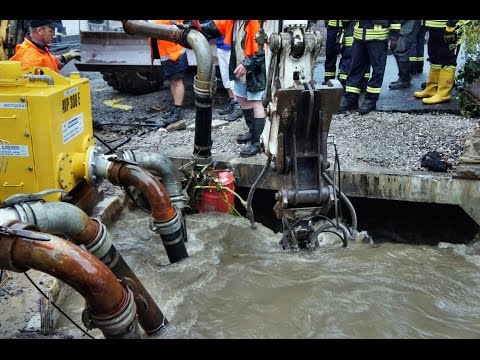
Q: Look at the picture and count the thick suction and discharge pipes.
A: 5